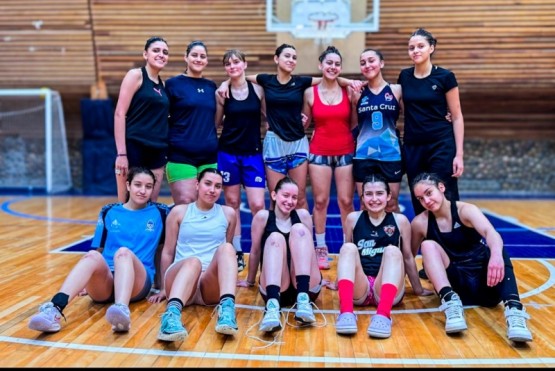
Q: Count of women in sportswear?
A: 12